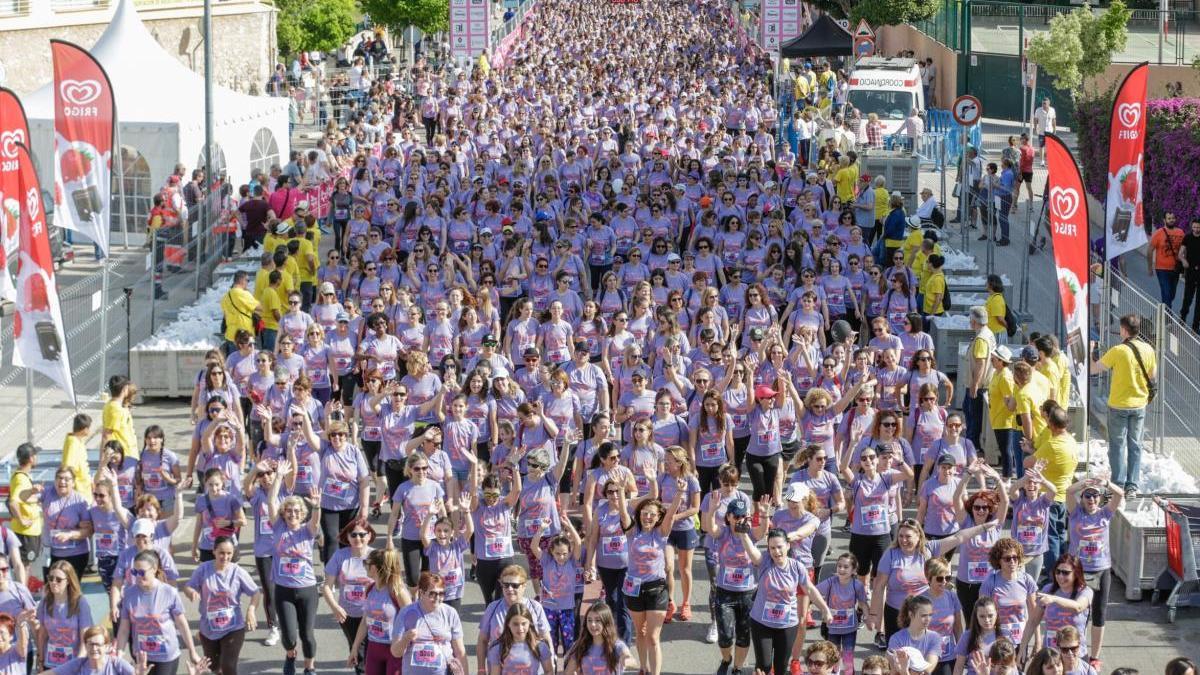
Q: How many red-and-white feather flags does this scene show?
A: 5